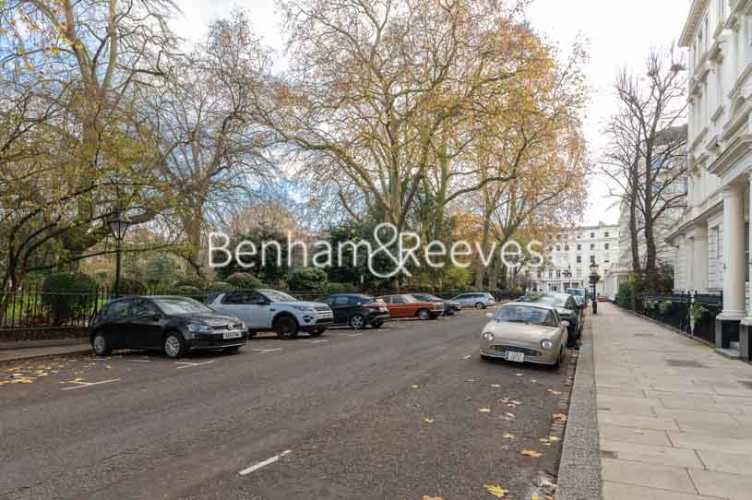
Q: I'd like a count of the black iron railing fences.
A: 2